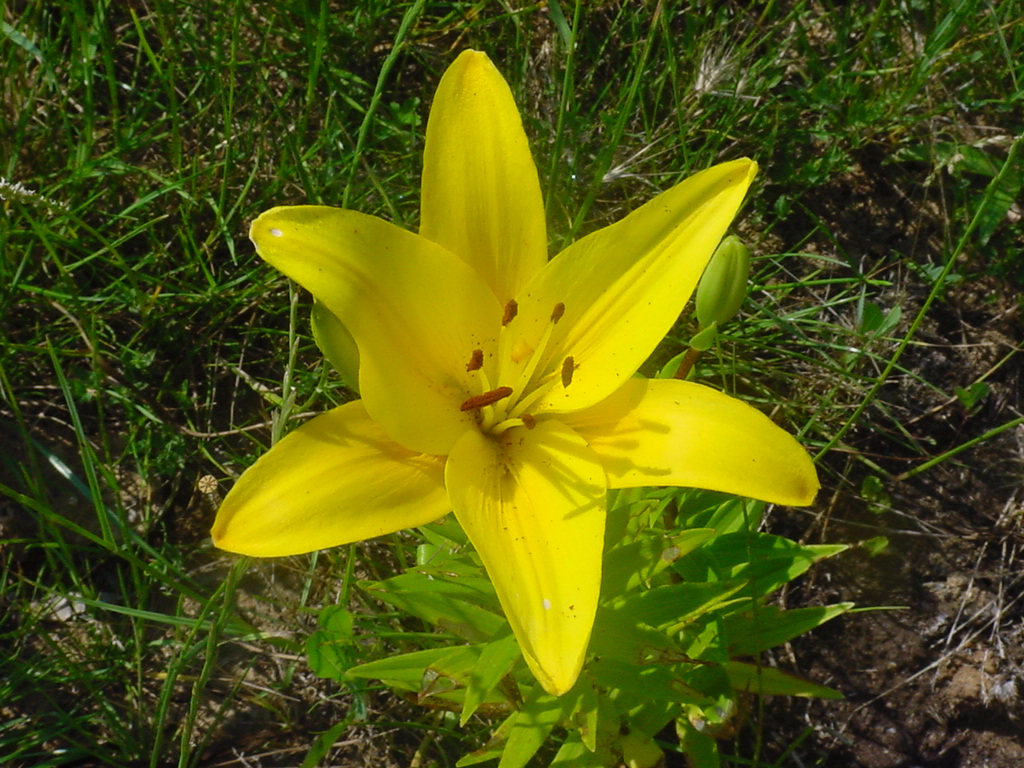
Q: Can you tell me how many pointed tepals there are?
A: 6